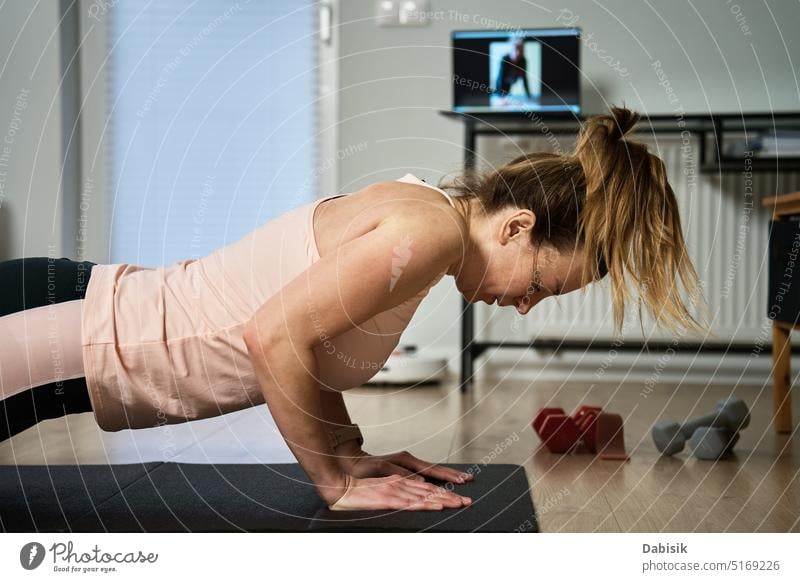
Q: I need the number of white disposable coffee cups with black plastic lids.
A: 0